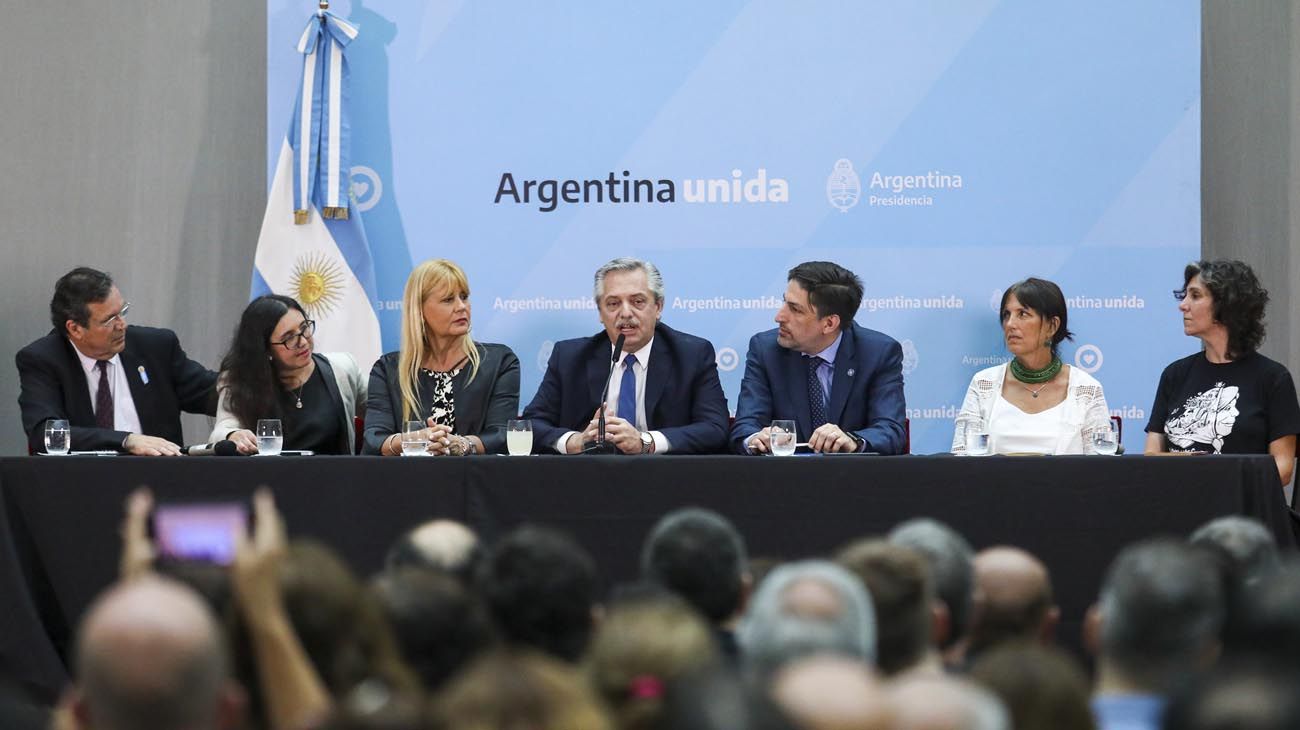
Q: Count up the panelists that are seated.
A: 7